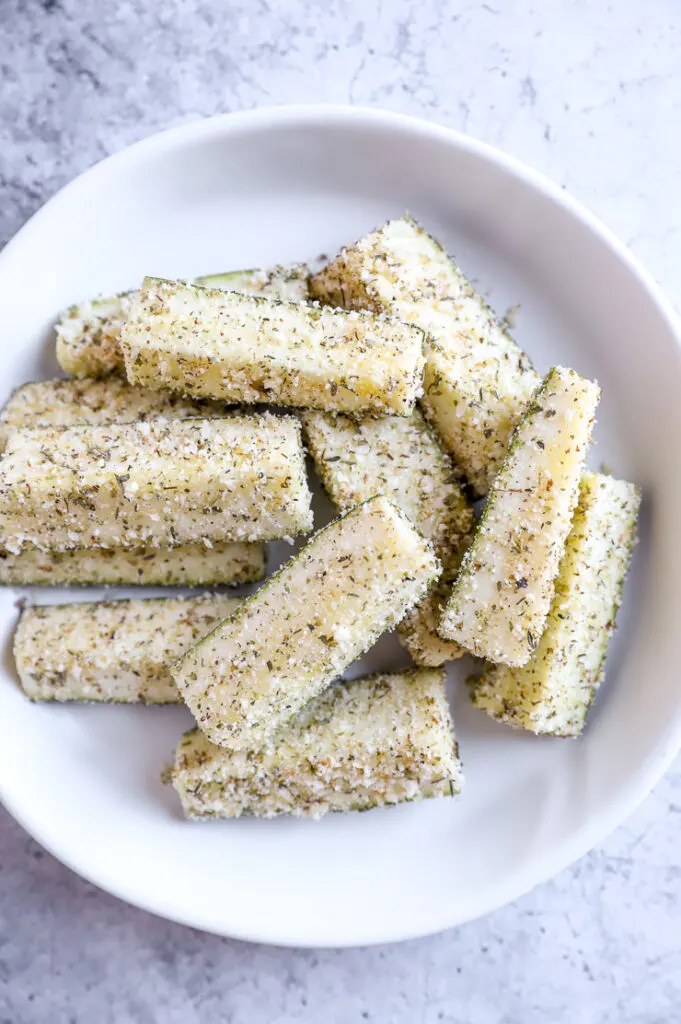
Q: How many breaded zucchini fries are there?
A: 12